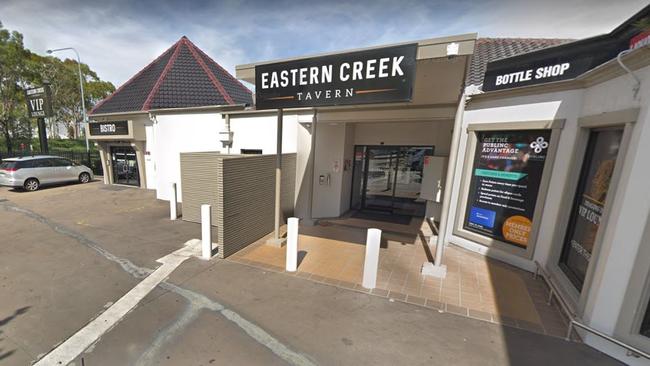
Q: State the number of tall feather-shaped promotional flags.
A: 0